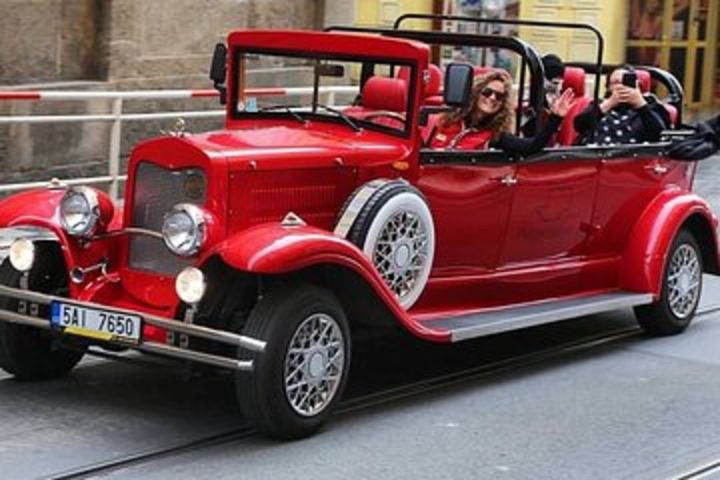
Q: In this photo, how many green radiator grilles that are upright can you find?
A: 0